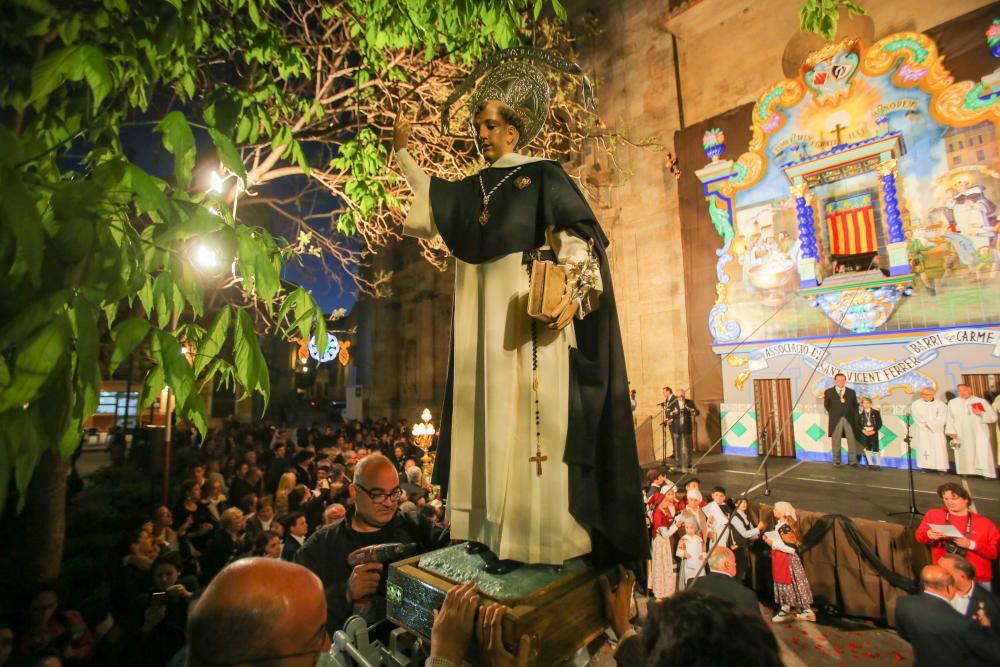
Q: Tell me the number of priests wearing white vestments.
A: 2